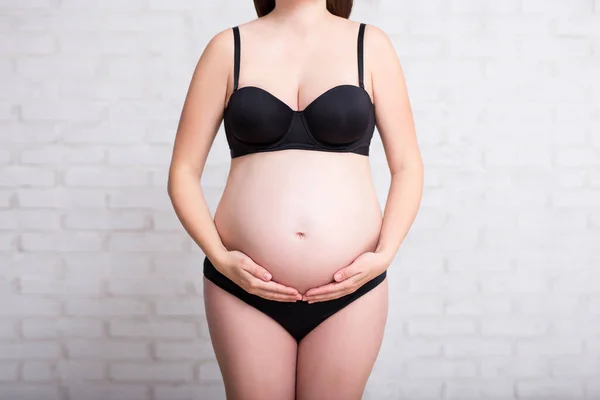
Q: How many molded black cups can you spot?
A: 2